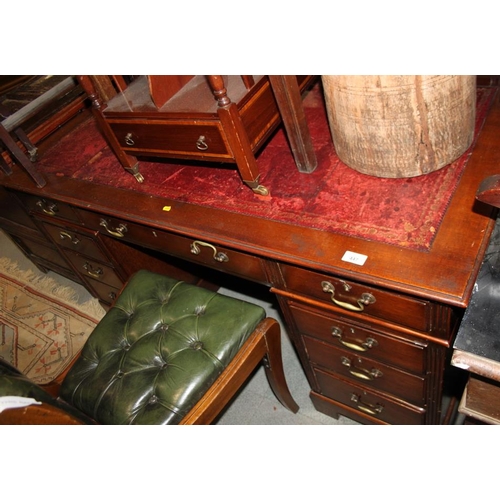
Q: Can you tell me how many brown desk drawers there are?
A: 9